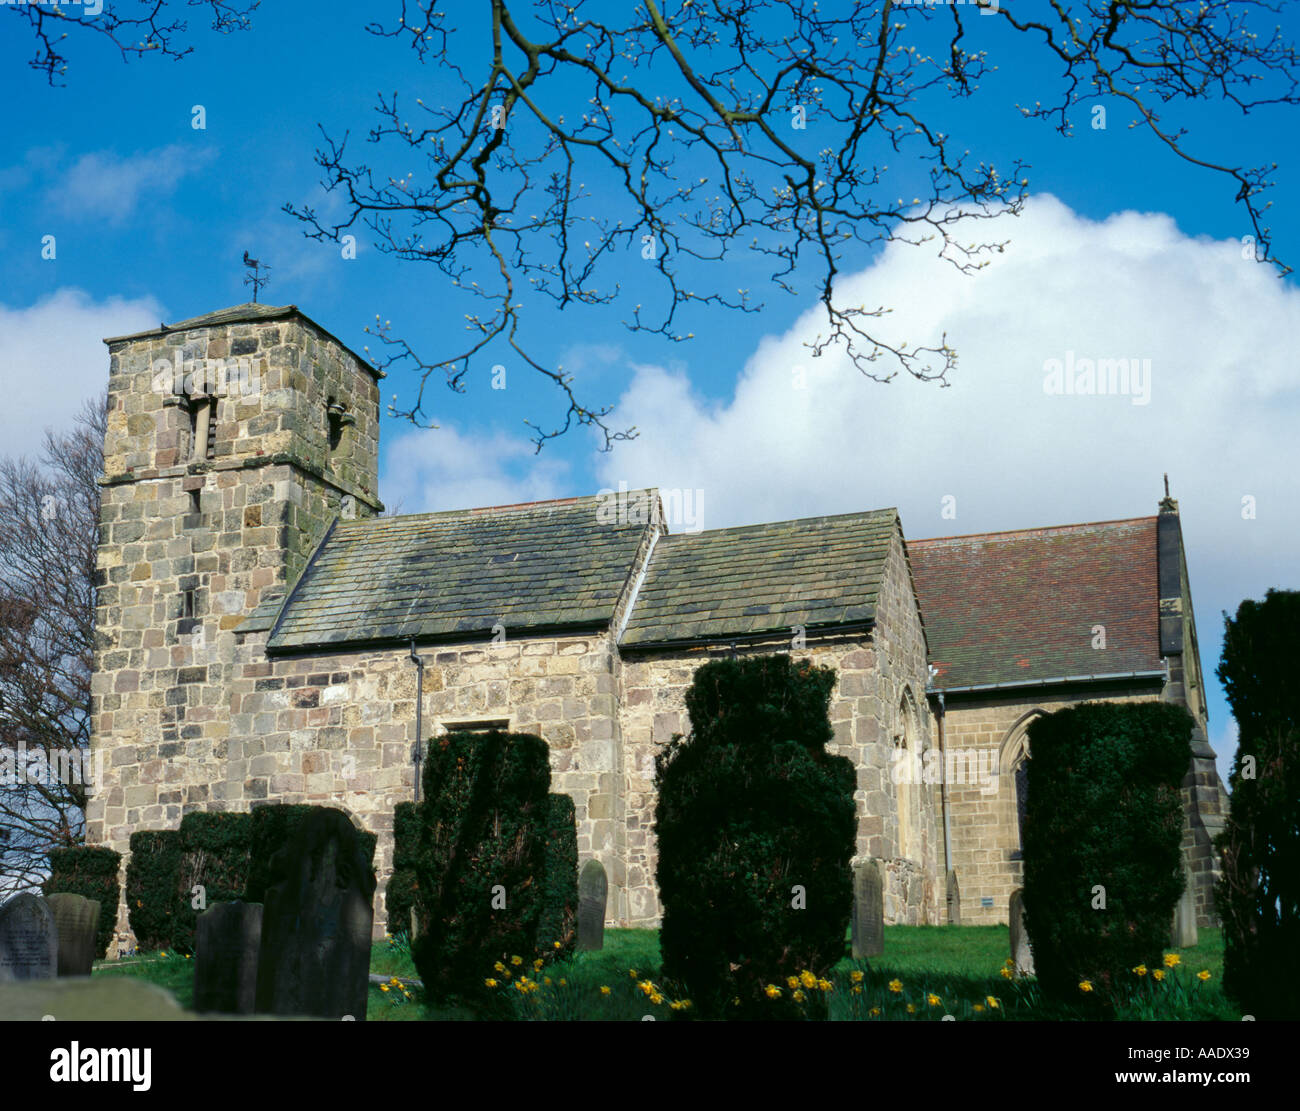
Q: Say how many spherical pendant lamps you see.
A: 0